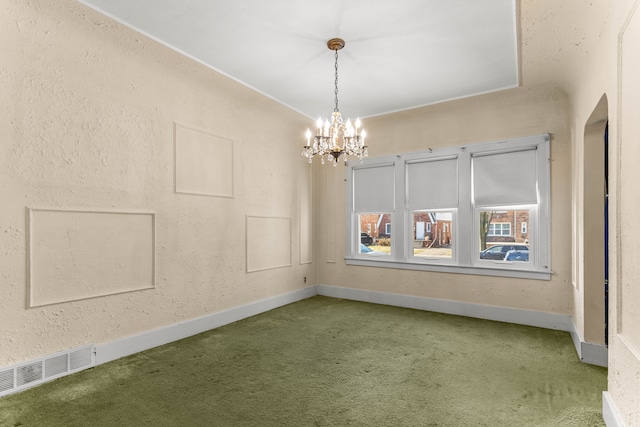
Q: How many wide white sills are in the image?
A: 1